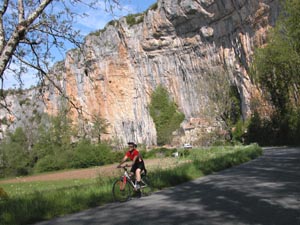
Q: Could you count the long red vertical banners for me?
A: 0